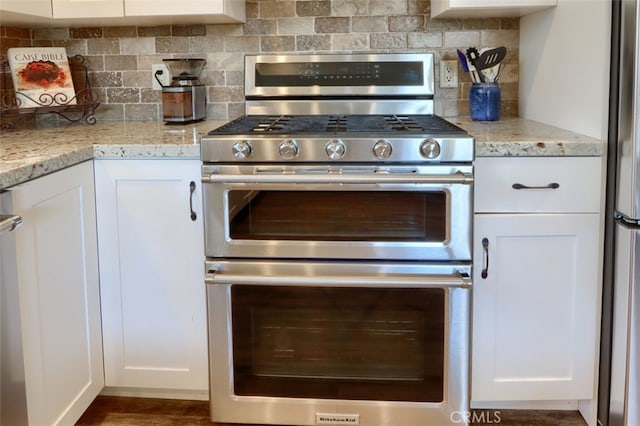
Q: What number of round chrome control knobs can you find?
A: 5